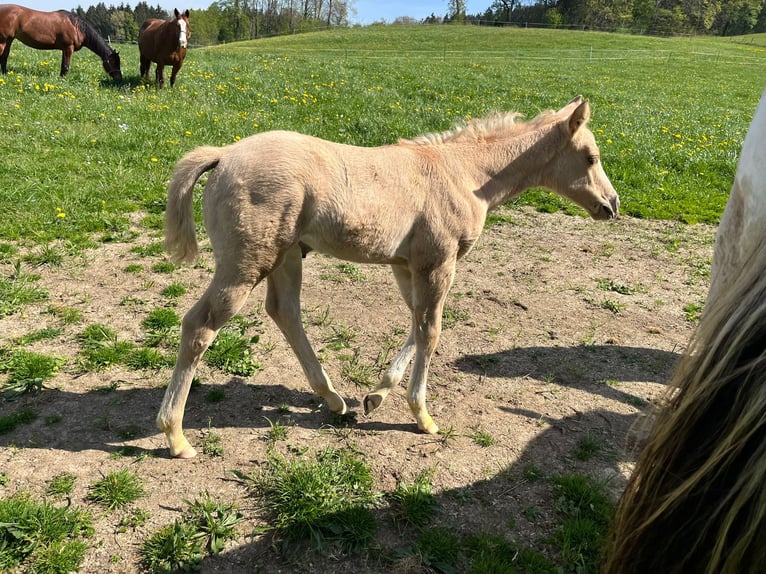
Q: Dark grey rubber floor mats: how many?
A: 0